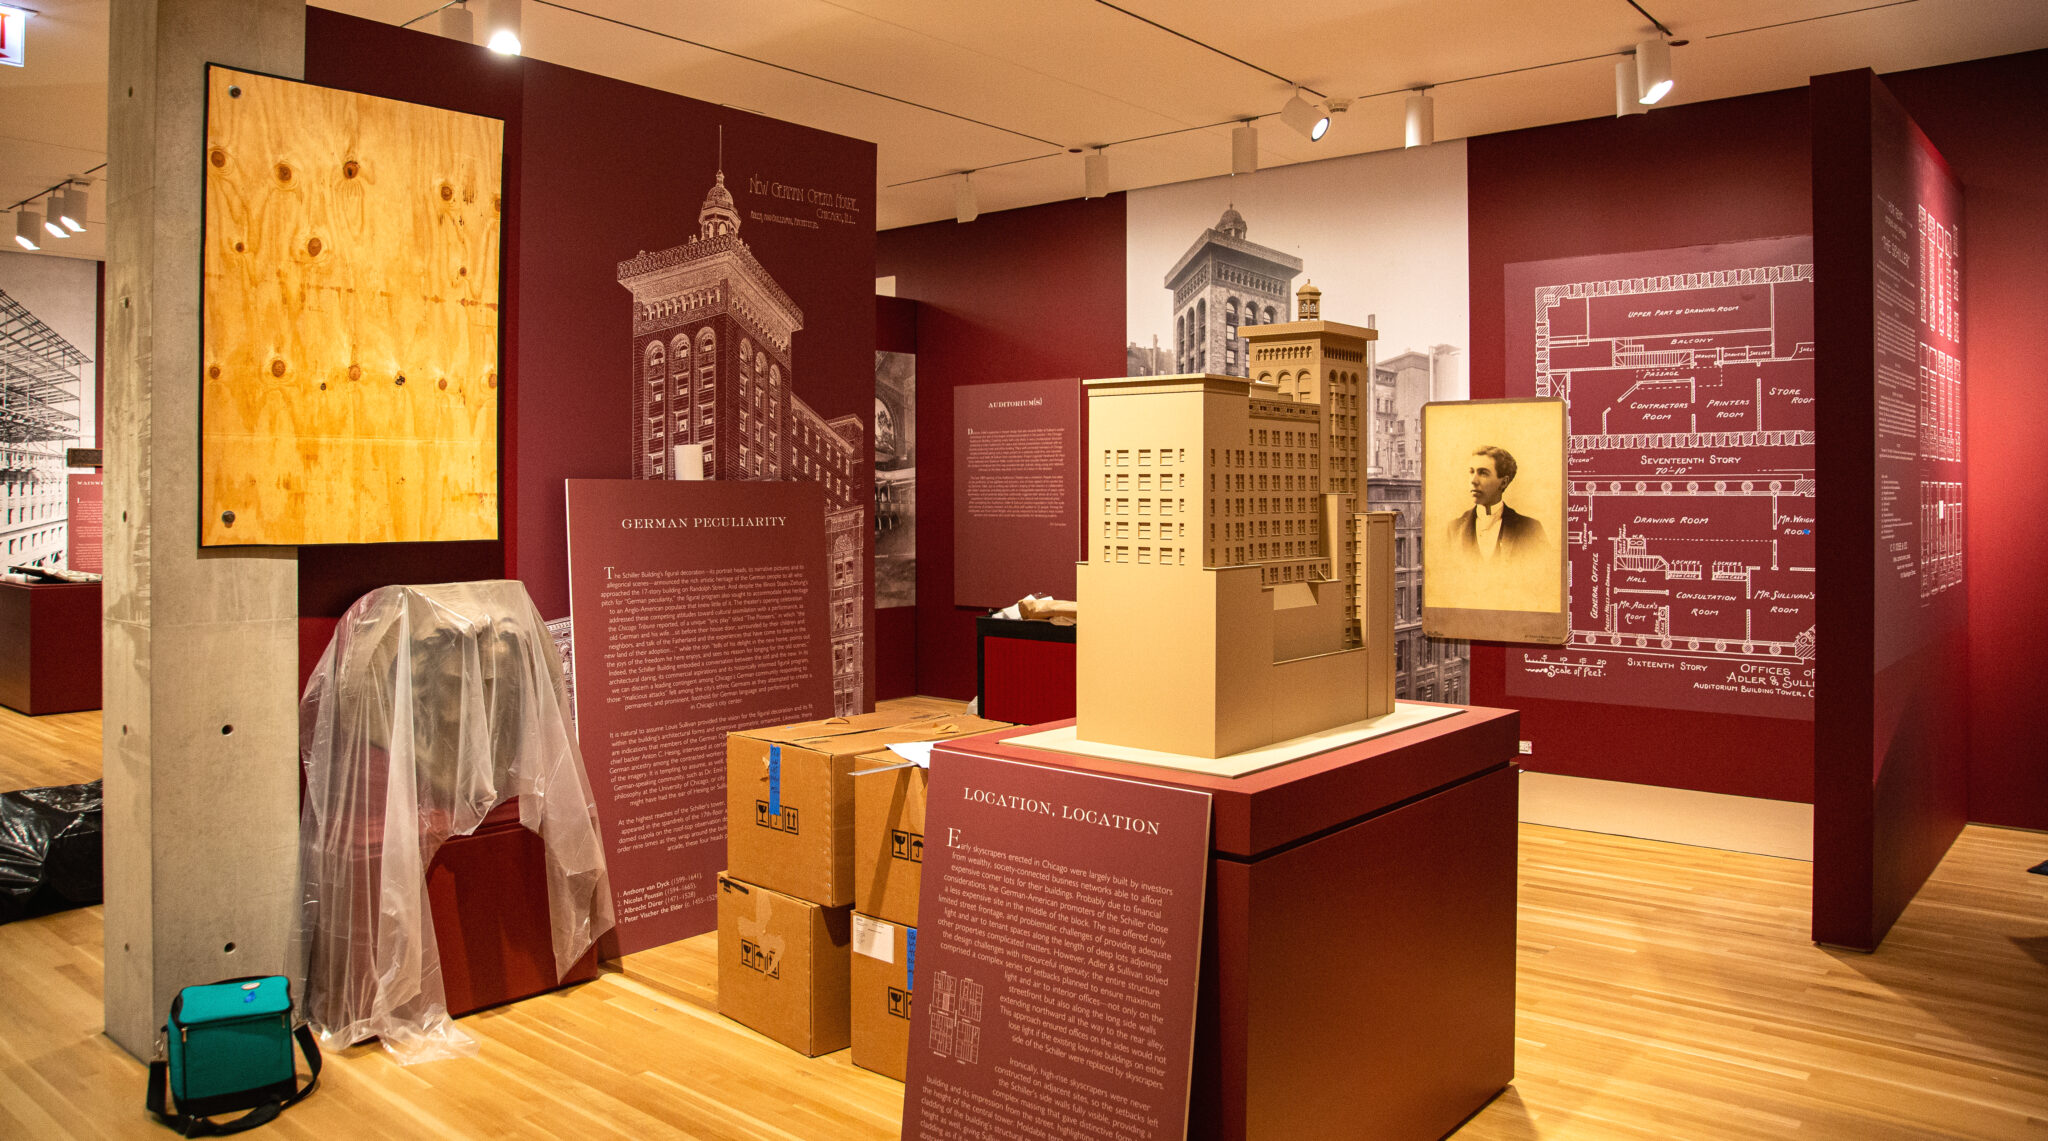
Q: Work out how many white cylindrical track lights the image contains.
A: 12